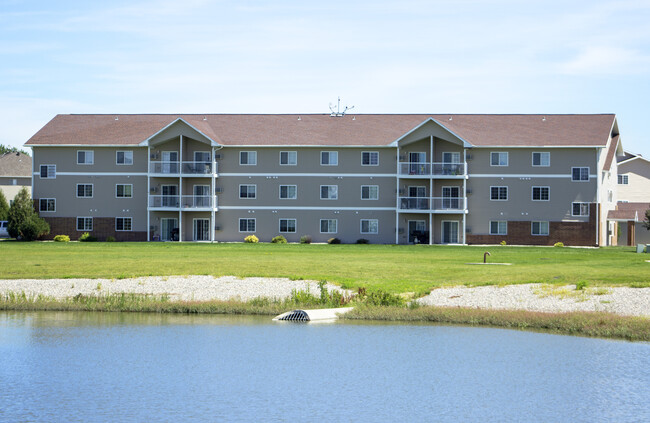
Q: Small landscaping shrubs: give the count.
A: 10